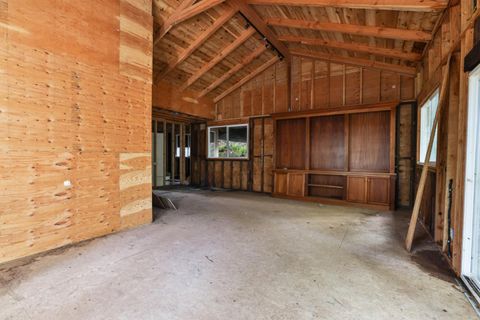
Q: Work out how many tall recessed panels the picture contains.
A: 3